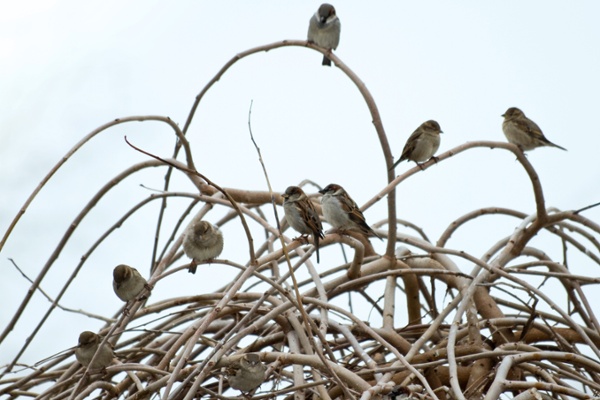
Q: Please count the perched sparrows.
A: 9